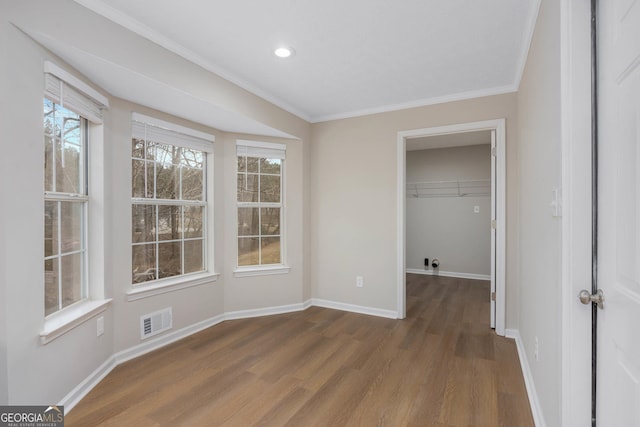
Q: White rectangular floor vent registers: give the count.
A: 1